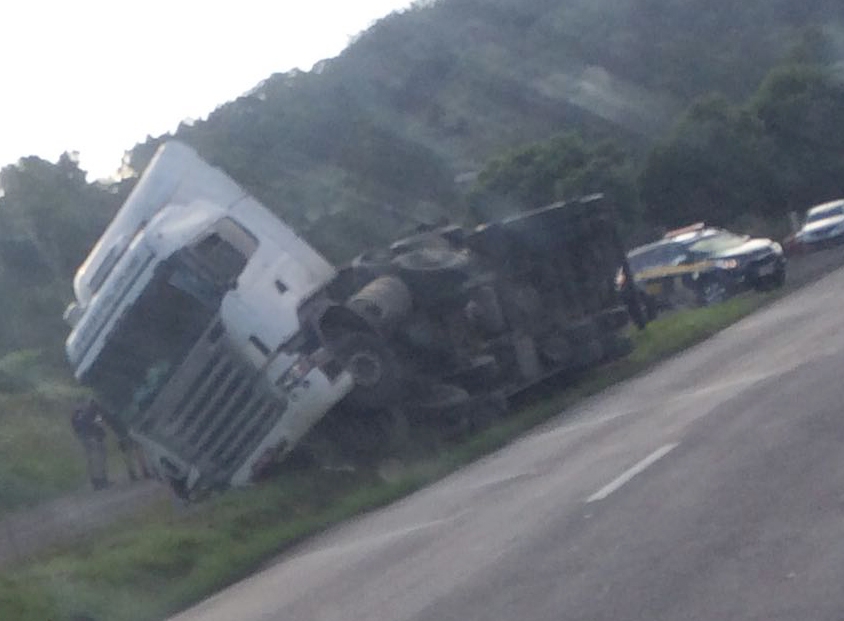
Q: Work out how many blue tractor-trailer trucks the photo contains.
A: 0